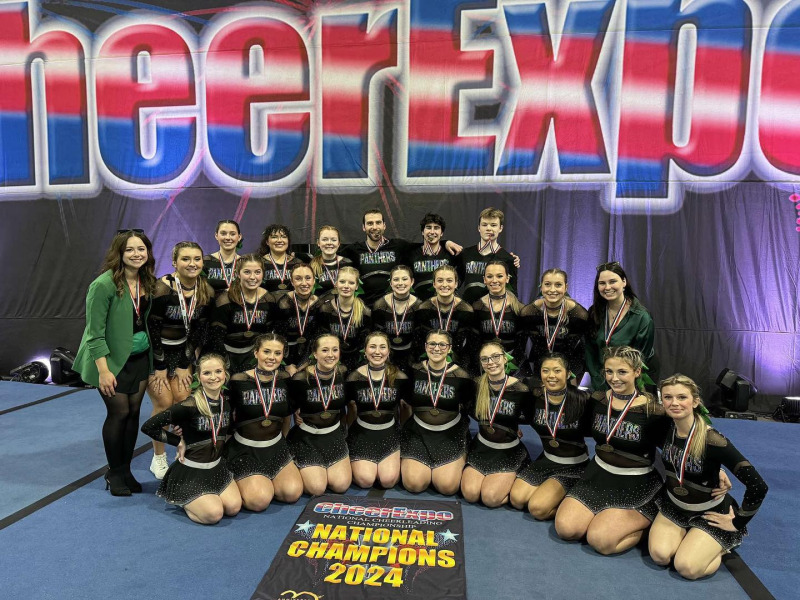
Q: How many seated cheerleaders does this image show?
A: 9